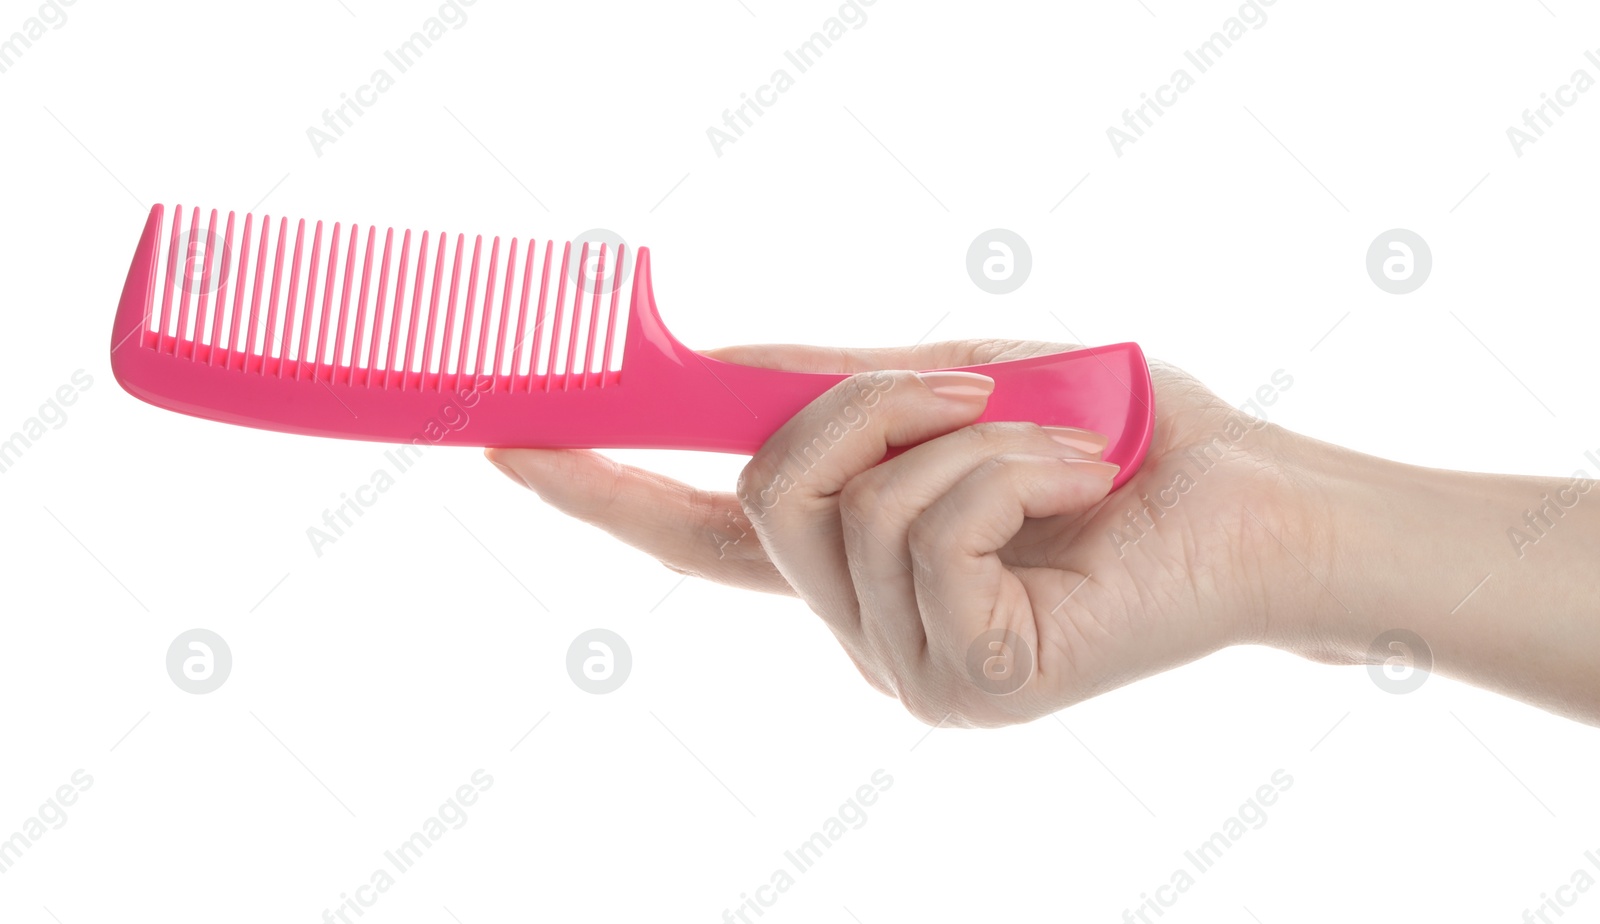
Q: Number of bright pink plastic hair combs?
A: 1